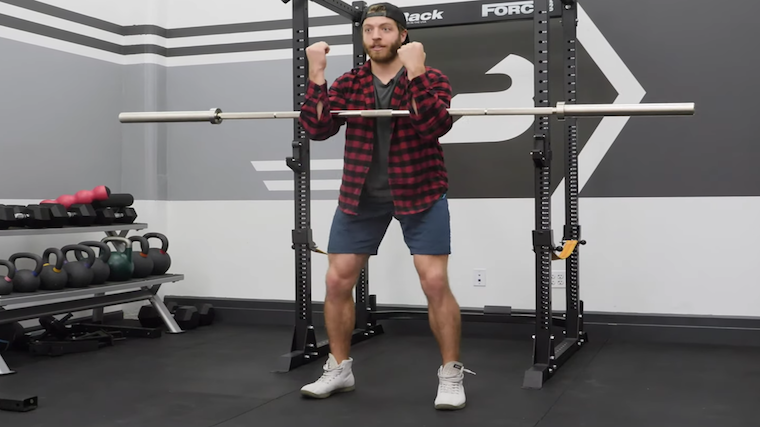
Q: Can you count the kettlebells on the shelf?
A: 8